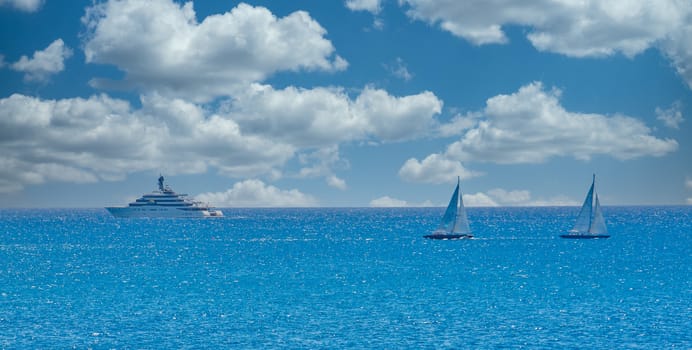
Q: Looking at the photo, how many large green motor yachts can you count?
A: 0